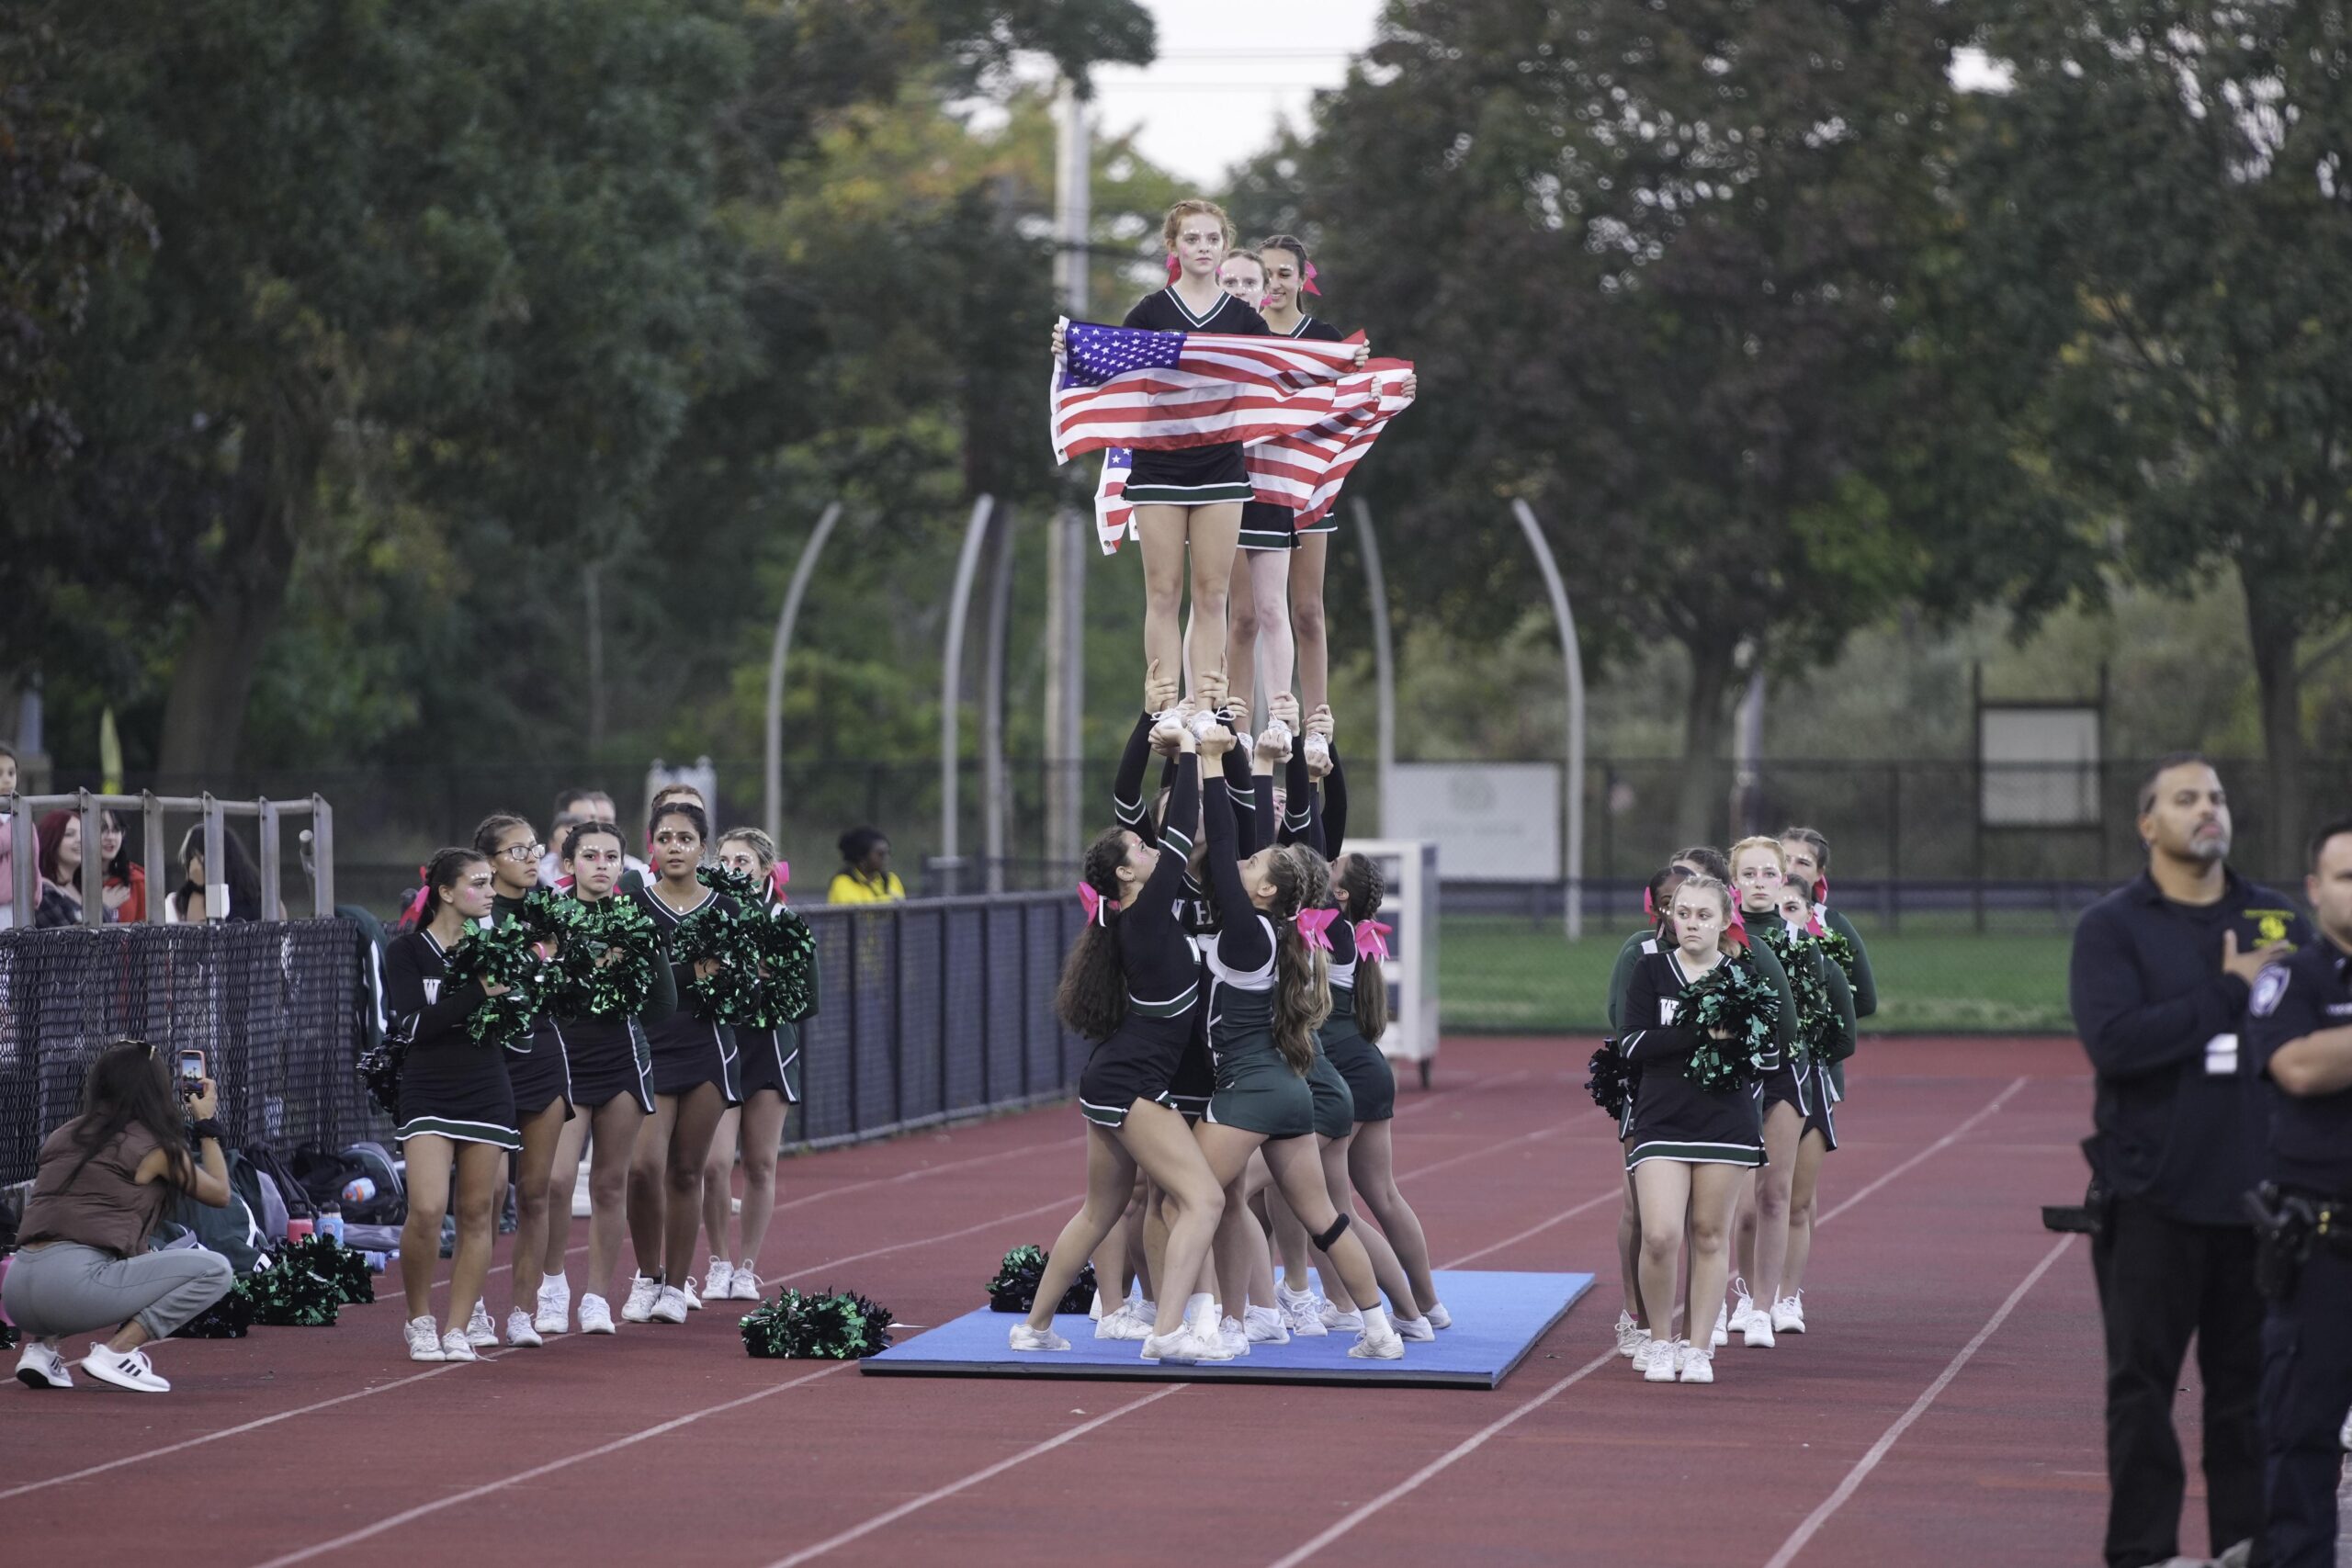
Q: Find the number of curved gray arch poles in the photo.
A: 5